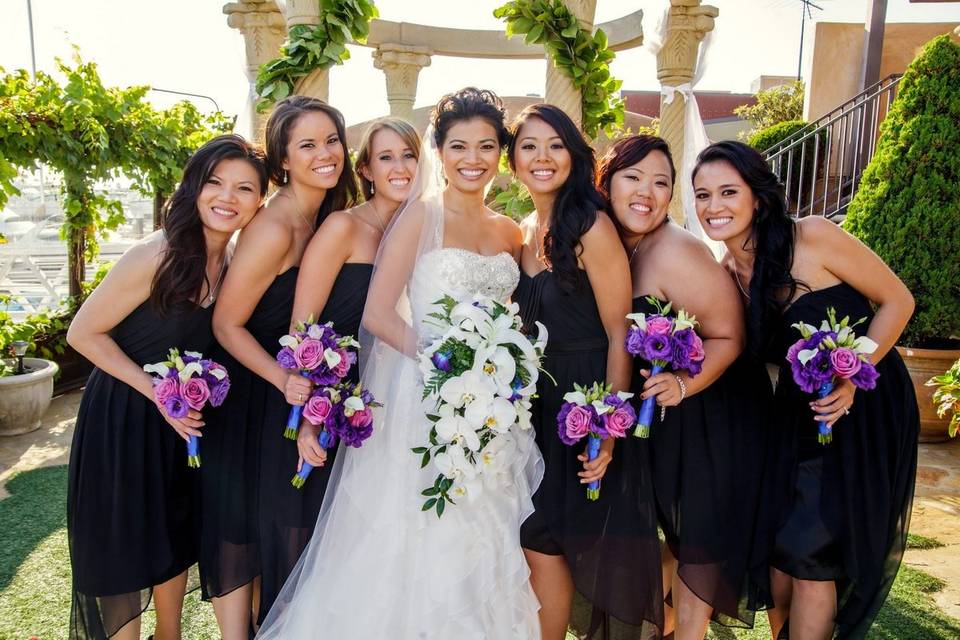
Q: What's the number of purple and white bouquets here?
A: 6